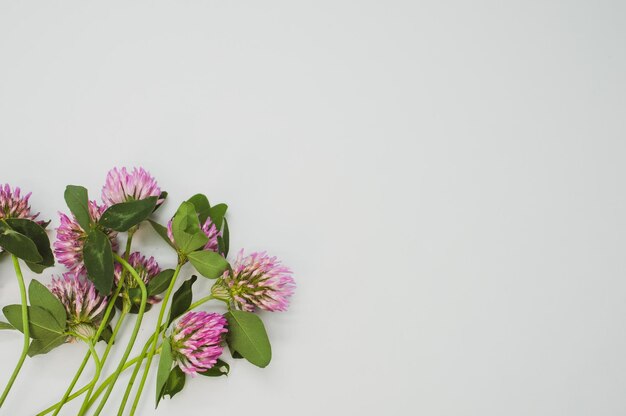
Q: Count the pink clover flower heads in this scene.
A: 8